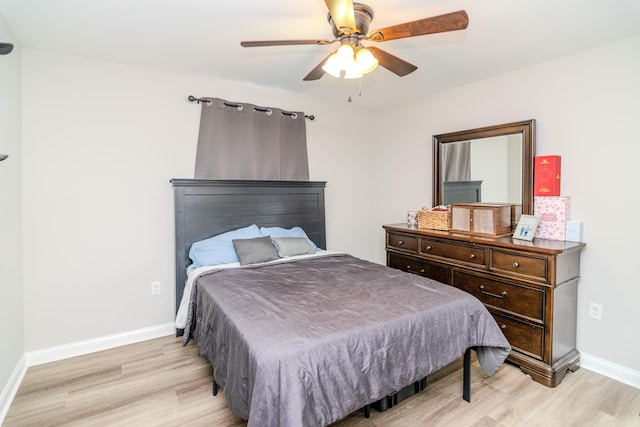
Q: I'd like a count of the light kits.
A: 1